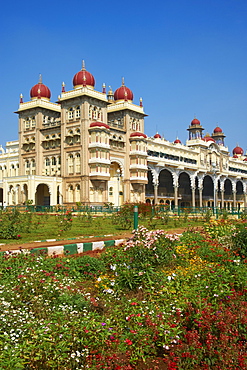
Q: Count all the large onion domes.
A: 3